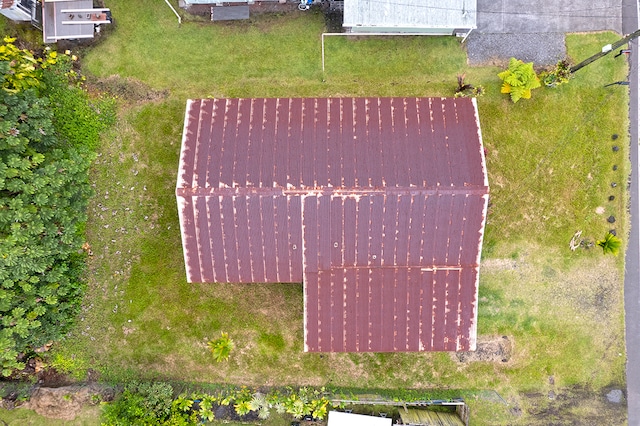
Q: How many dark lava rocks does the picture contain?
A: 7